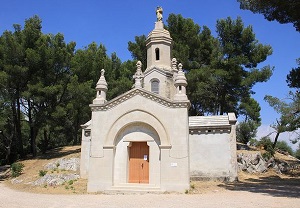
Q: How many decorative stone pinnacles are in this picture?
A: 4